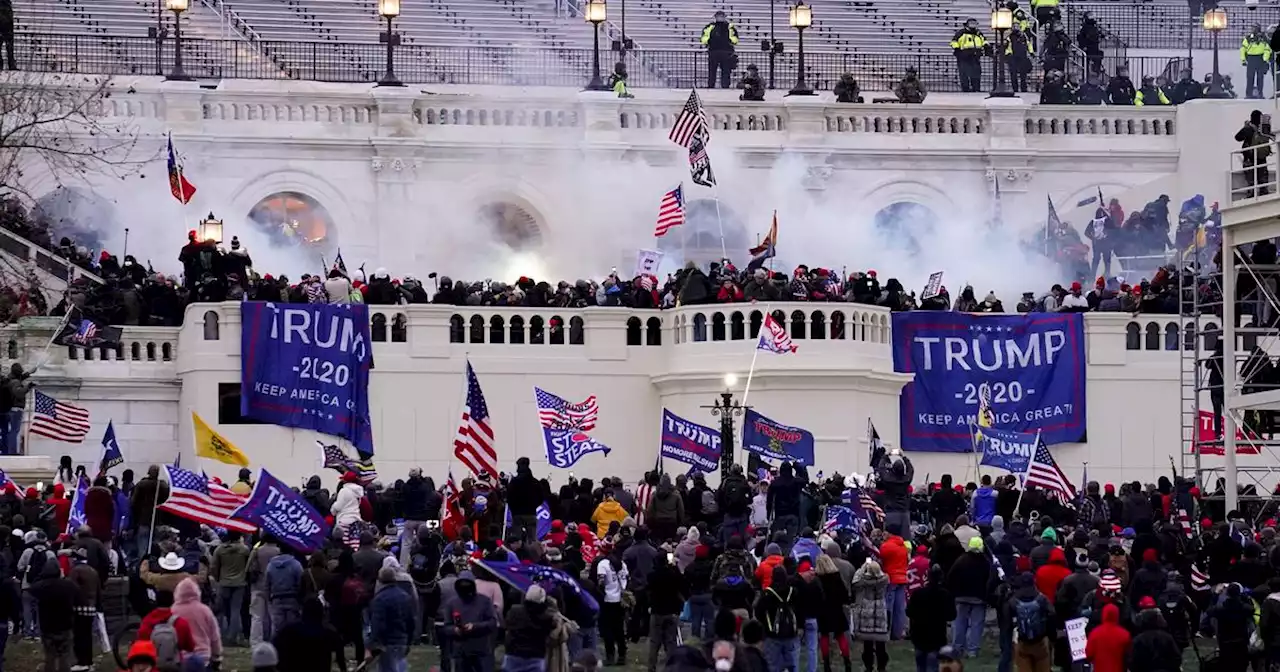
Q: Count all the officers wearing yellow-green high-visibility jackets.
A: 8